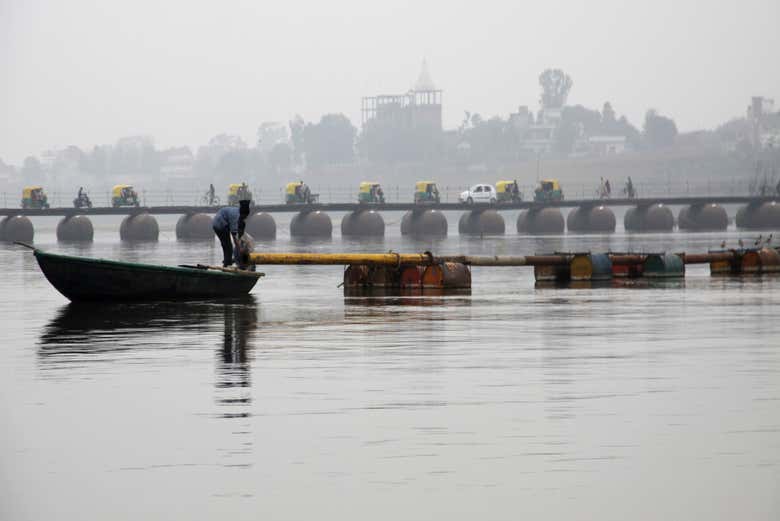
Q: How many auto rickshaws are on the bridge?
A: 8